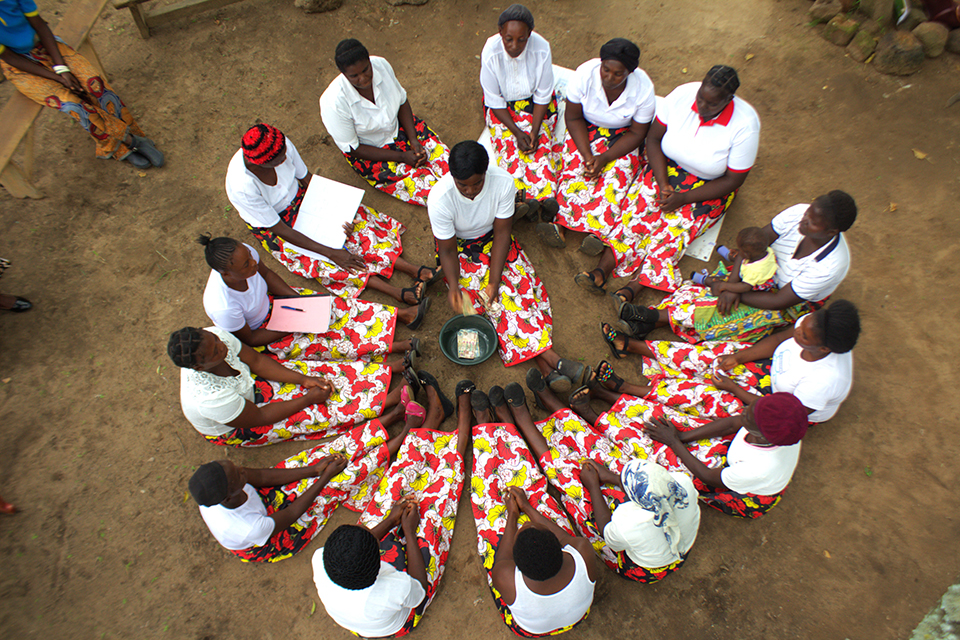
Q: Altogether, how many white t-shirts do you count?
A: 15